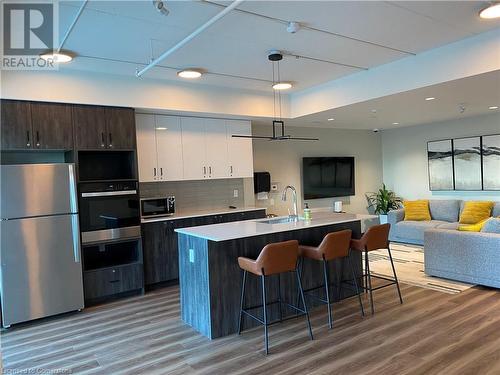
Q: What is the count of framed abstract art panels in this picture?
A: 3